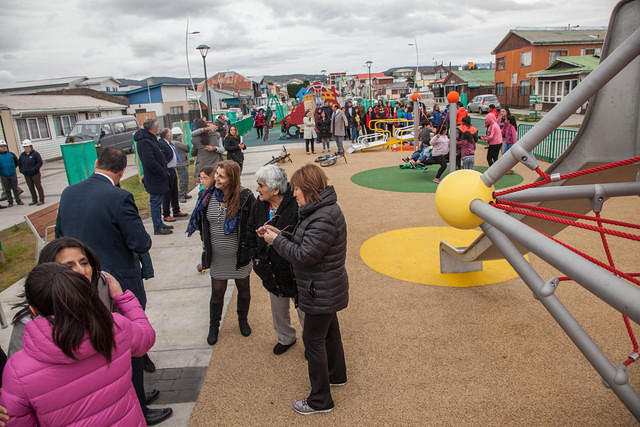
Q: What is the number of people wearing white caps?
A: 3